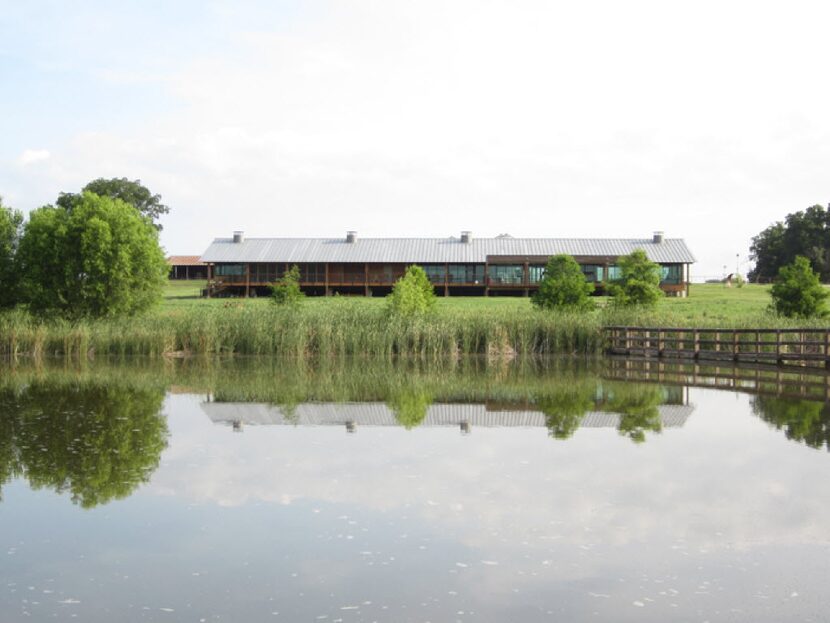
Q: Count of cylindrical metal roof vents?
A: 4